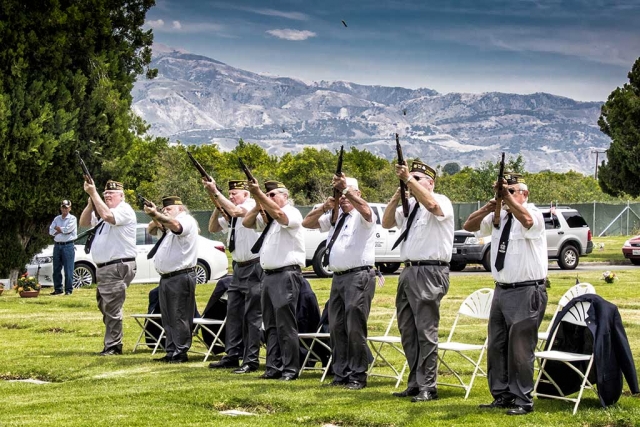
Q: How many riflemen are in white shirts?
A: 7